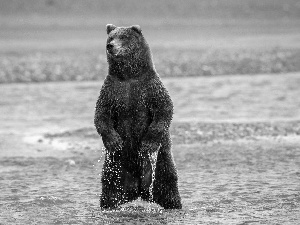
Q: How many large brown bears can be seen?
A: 1